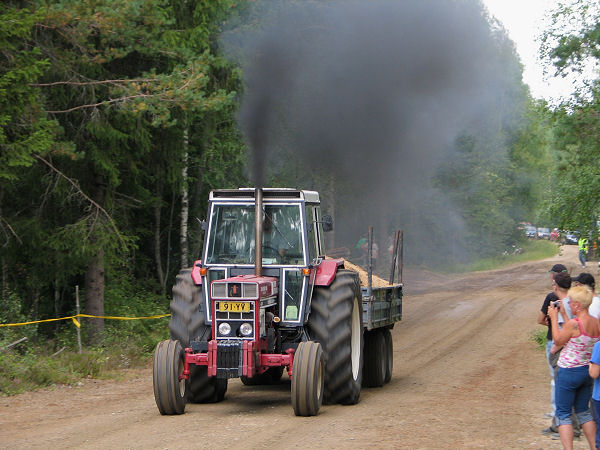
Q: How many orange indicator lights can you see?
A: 2